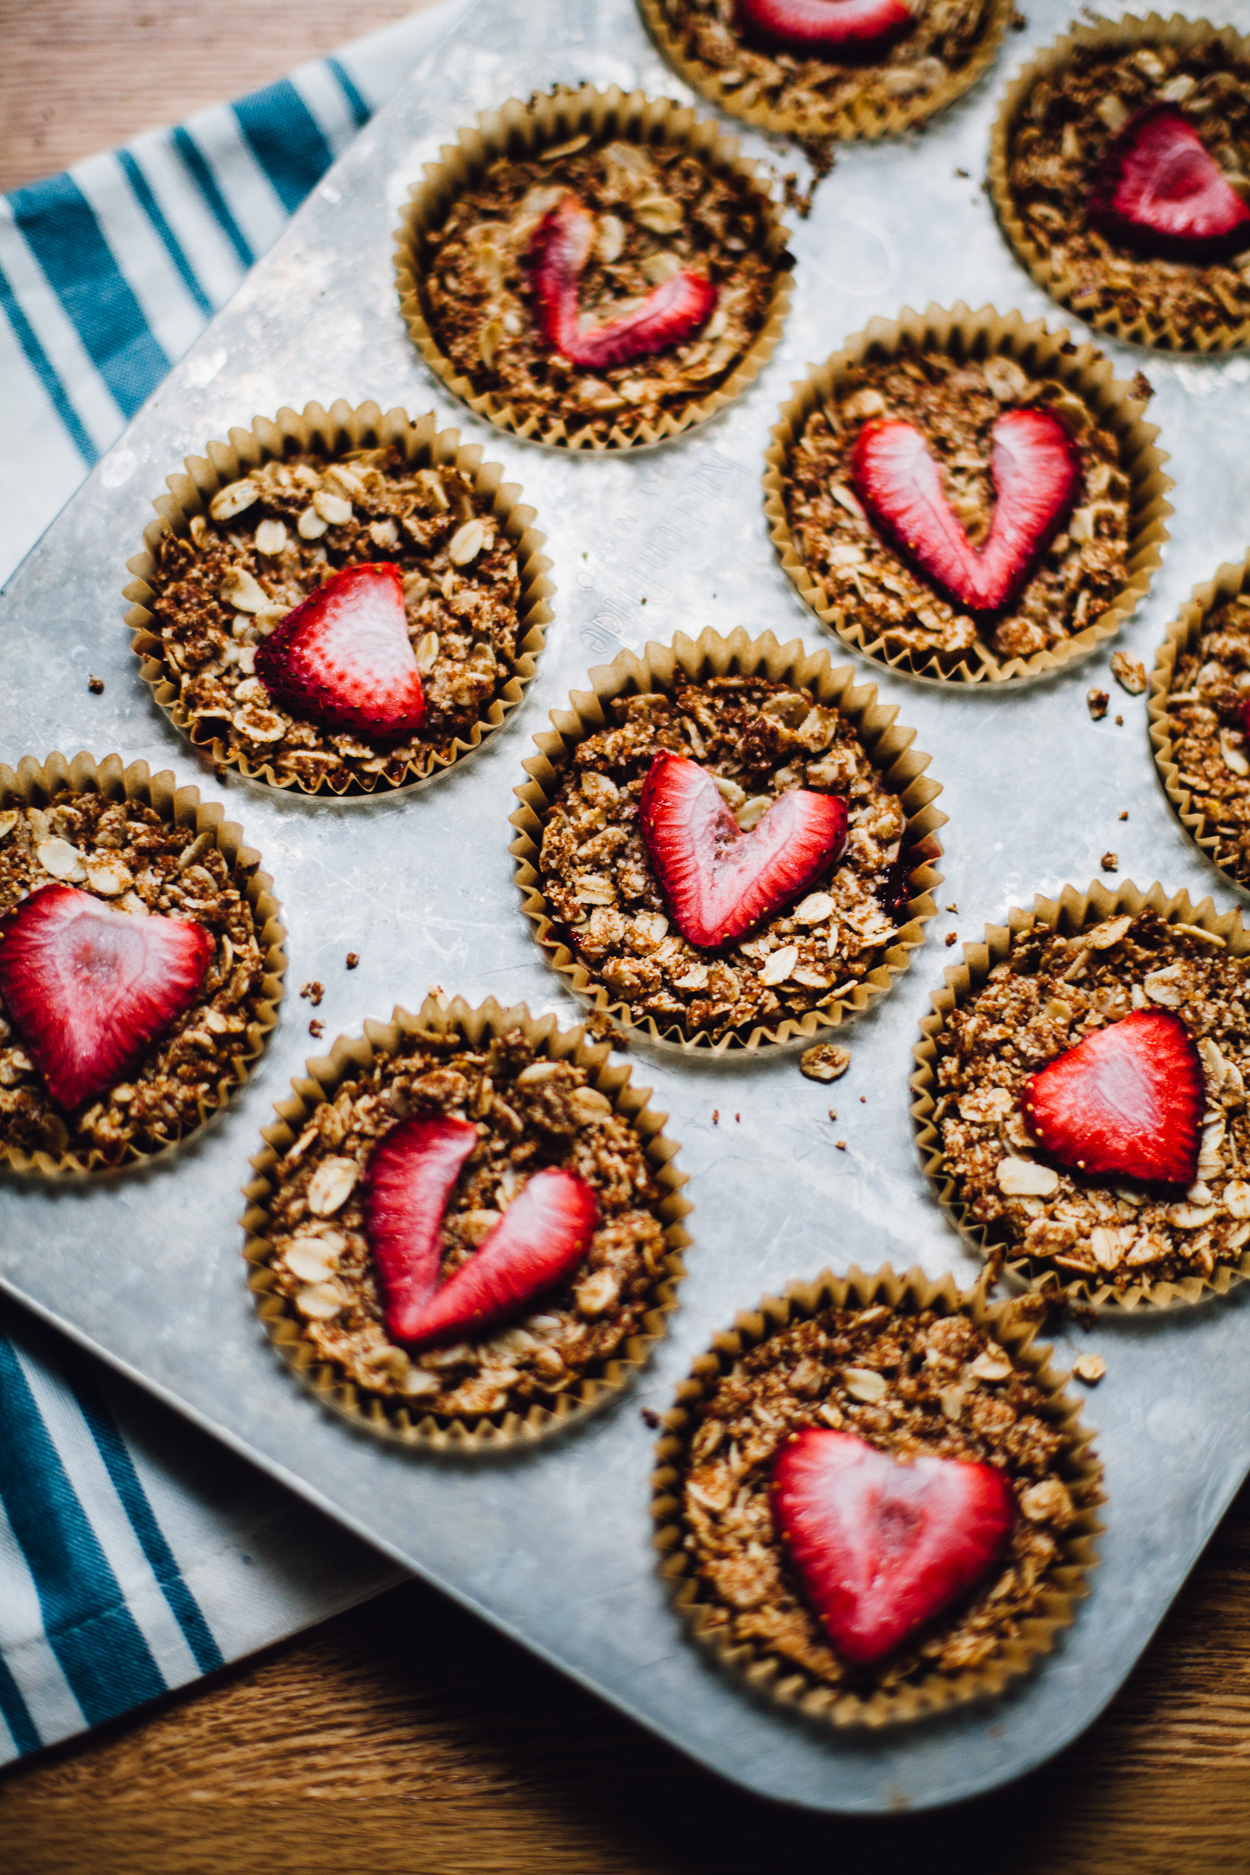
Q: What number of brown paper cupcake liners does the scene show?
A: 11